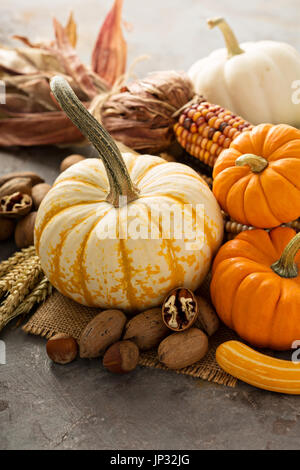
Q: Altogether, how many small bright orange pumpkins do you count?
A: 2